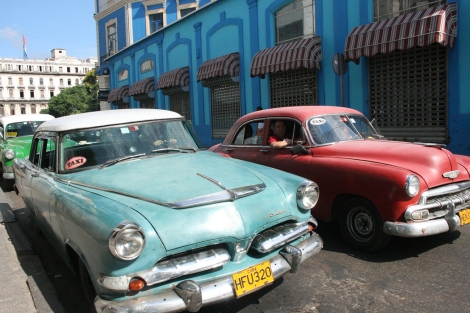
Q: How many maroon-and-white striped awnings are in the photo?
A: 6